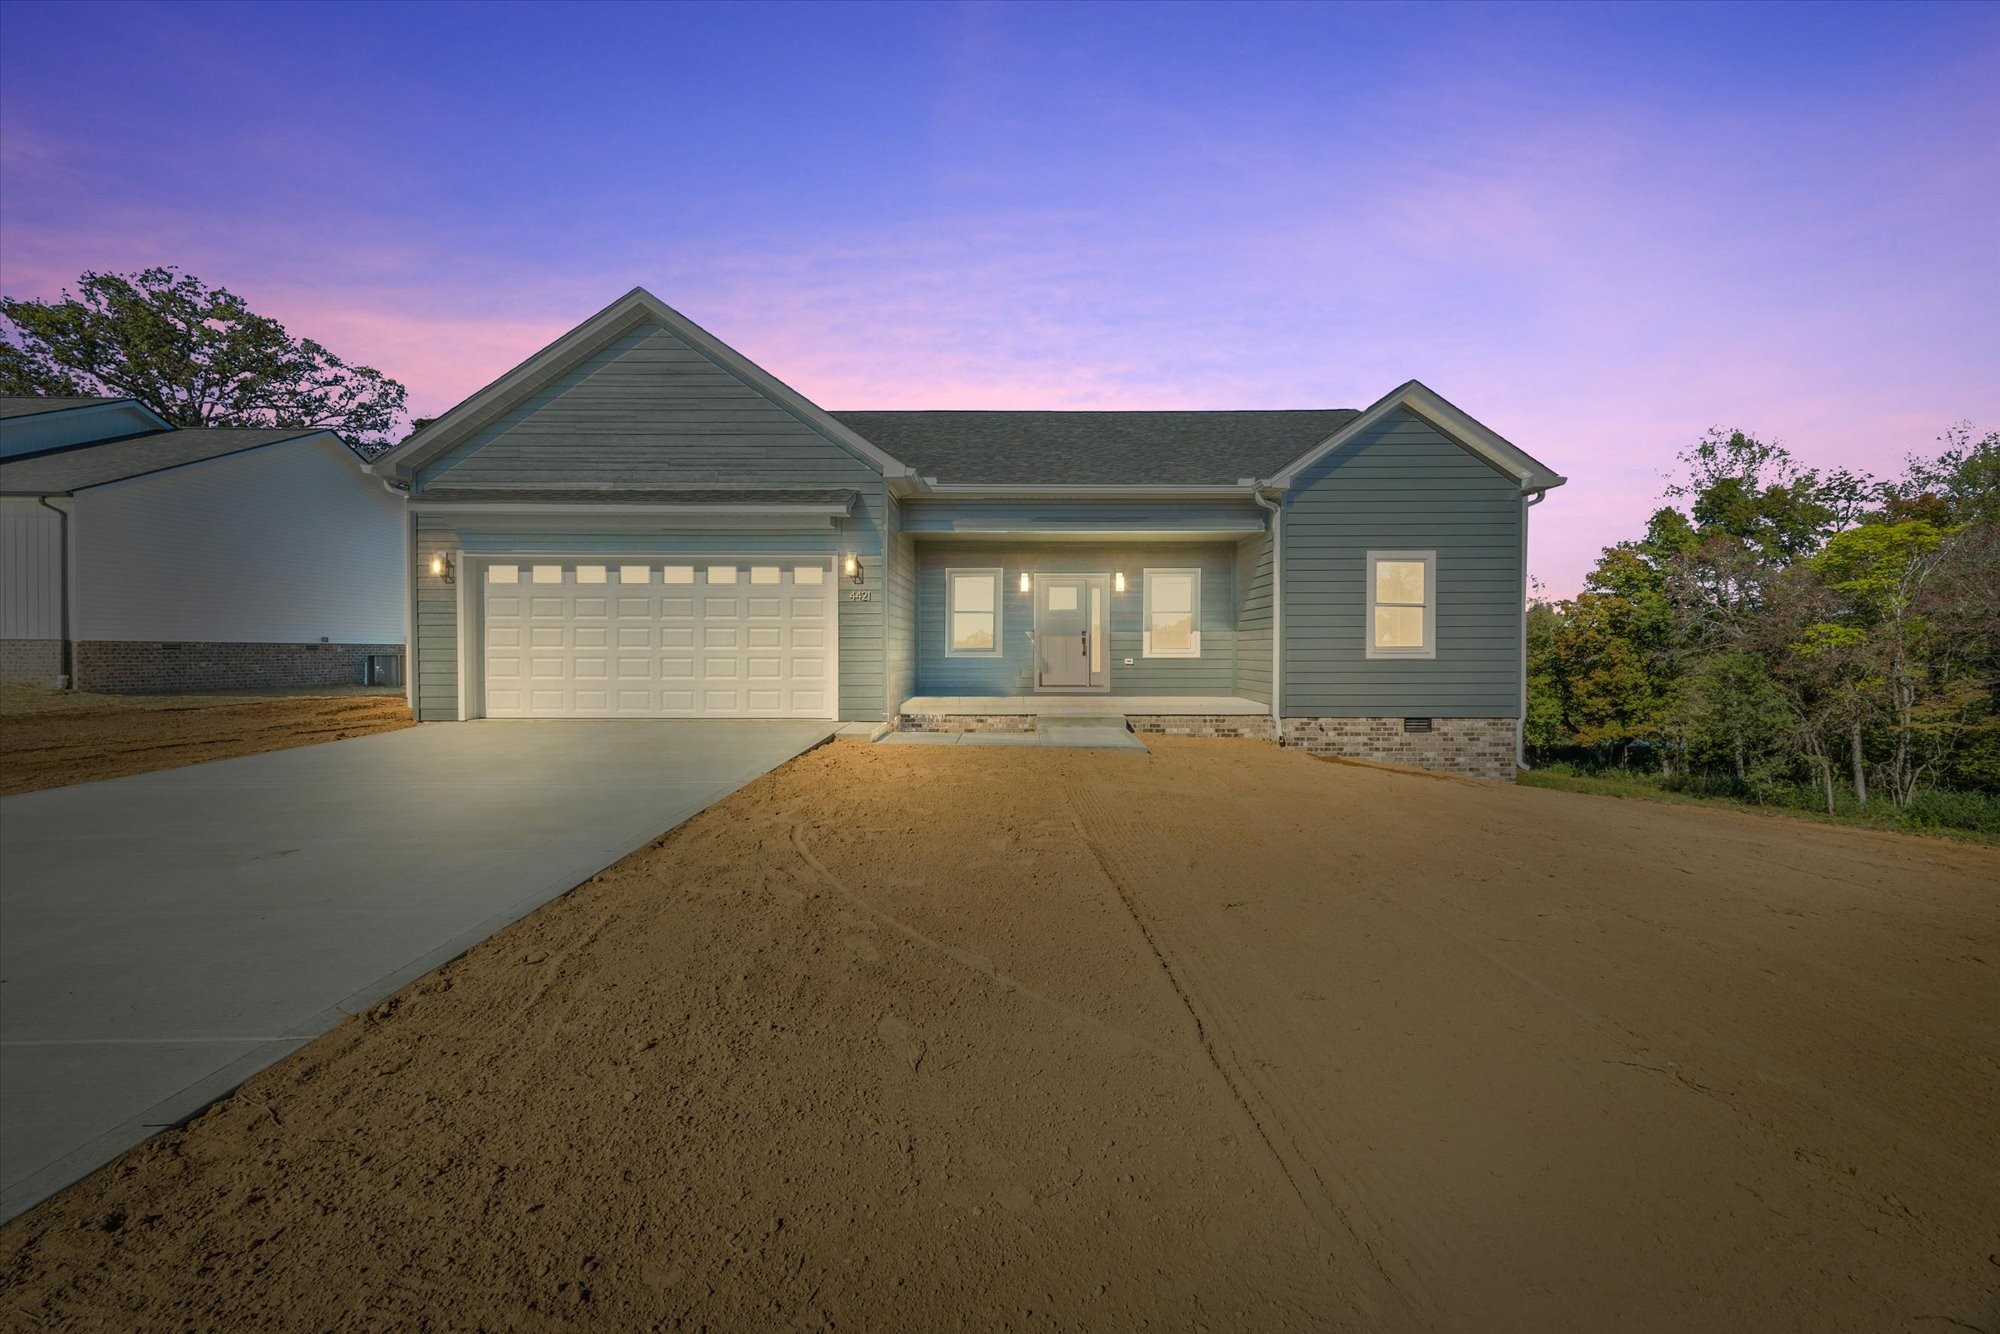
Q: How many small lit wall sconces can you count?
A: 4